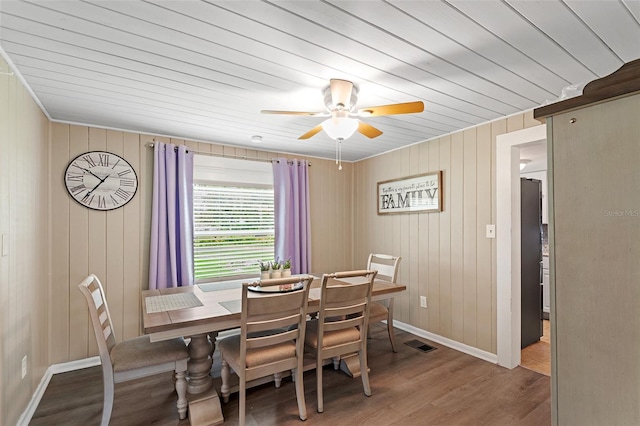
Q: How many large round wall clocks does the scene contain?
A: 1